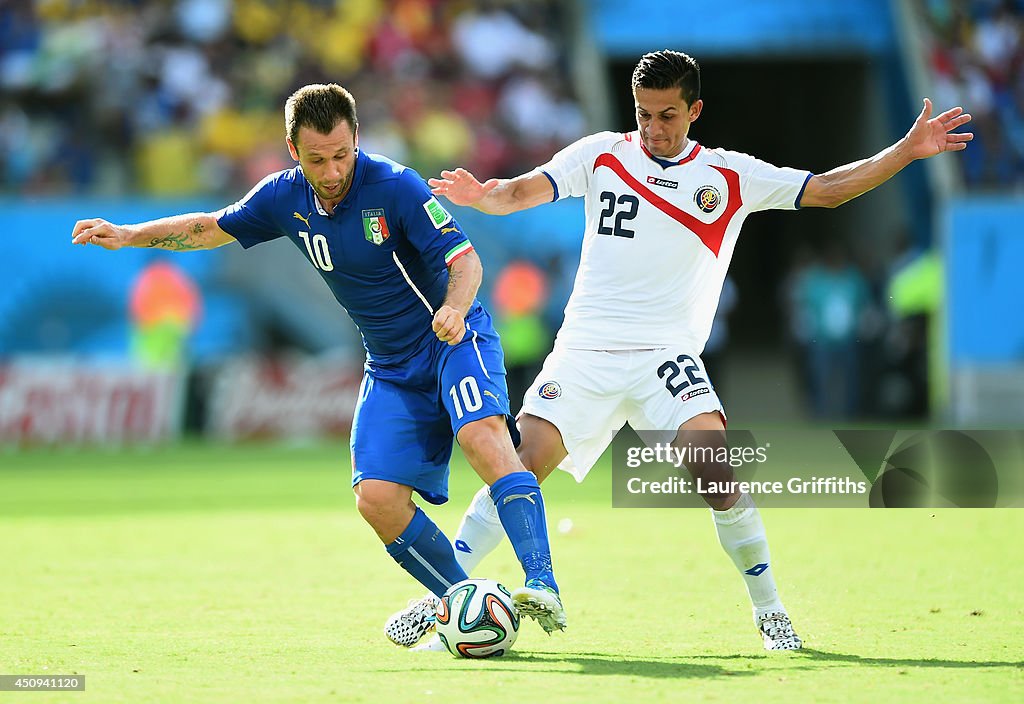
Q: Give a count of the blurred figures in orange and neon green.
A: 2